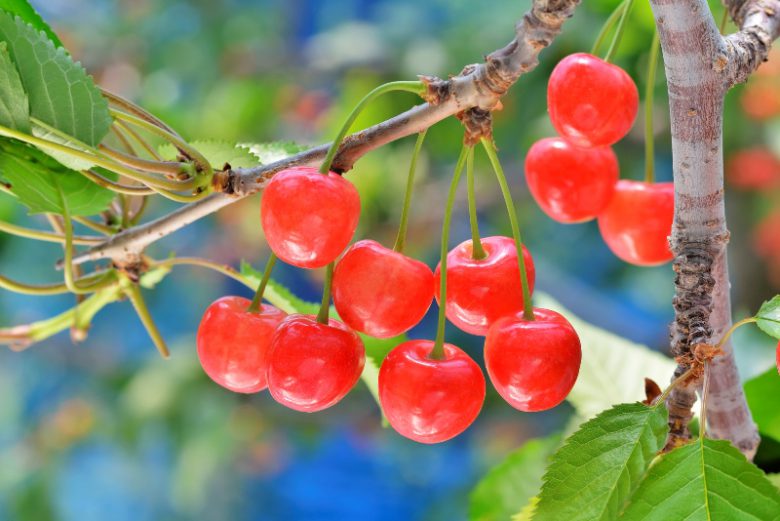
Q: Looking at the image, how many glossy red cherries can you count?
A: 10